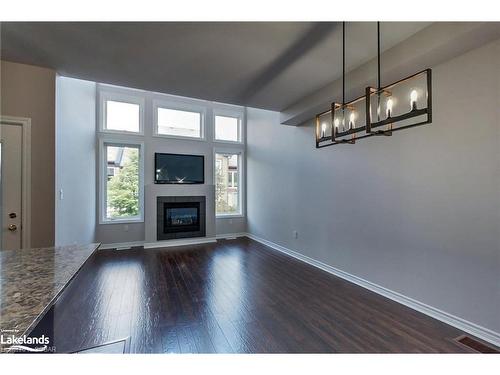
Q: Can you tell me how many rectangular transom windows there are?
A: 3